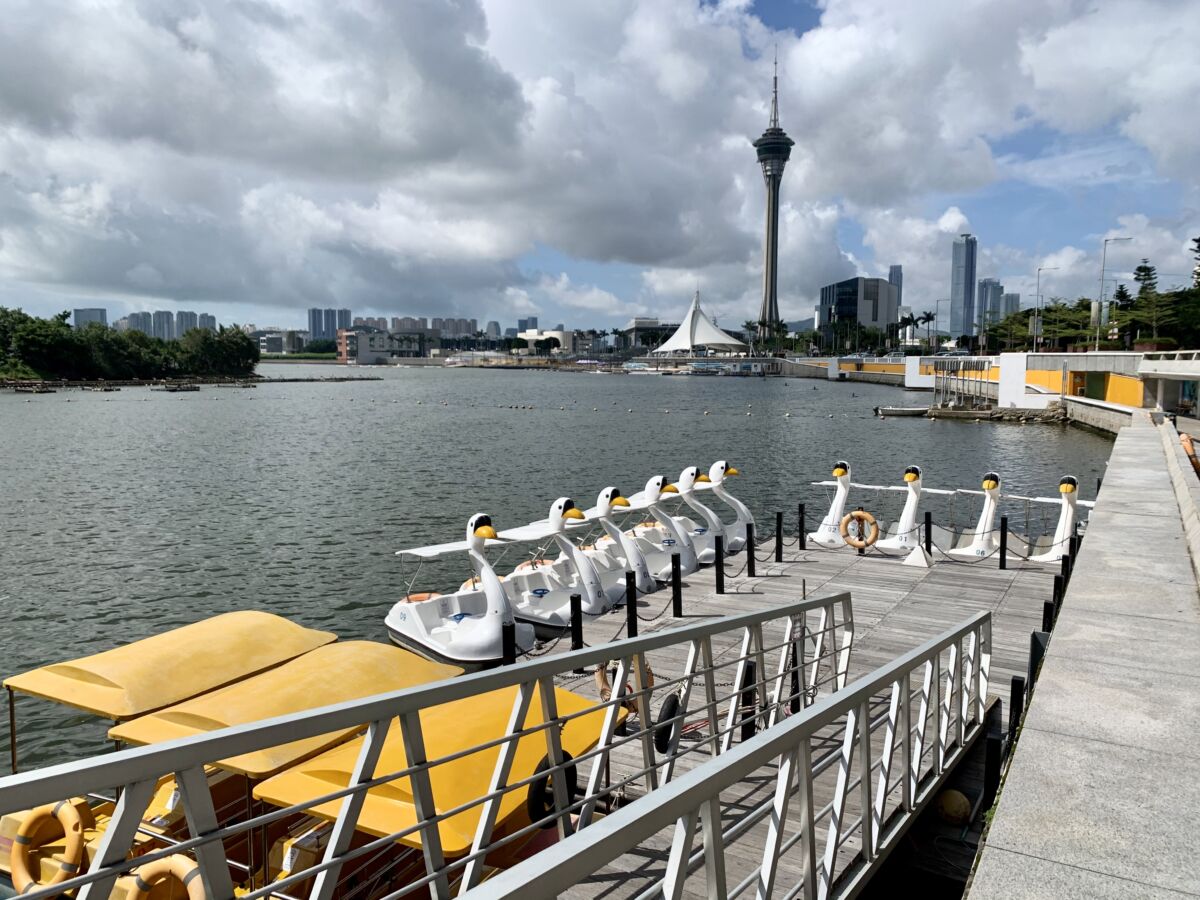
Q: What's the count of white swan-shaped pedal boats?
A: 10